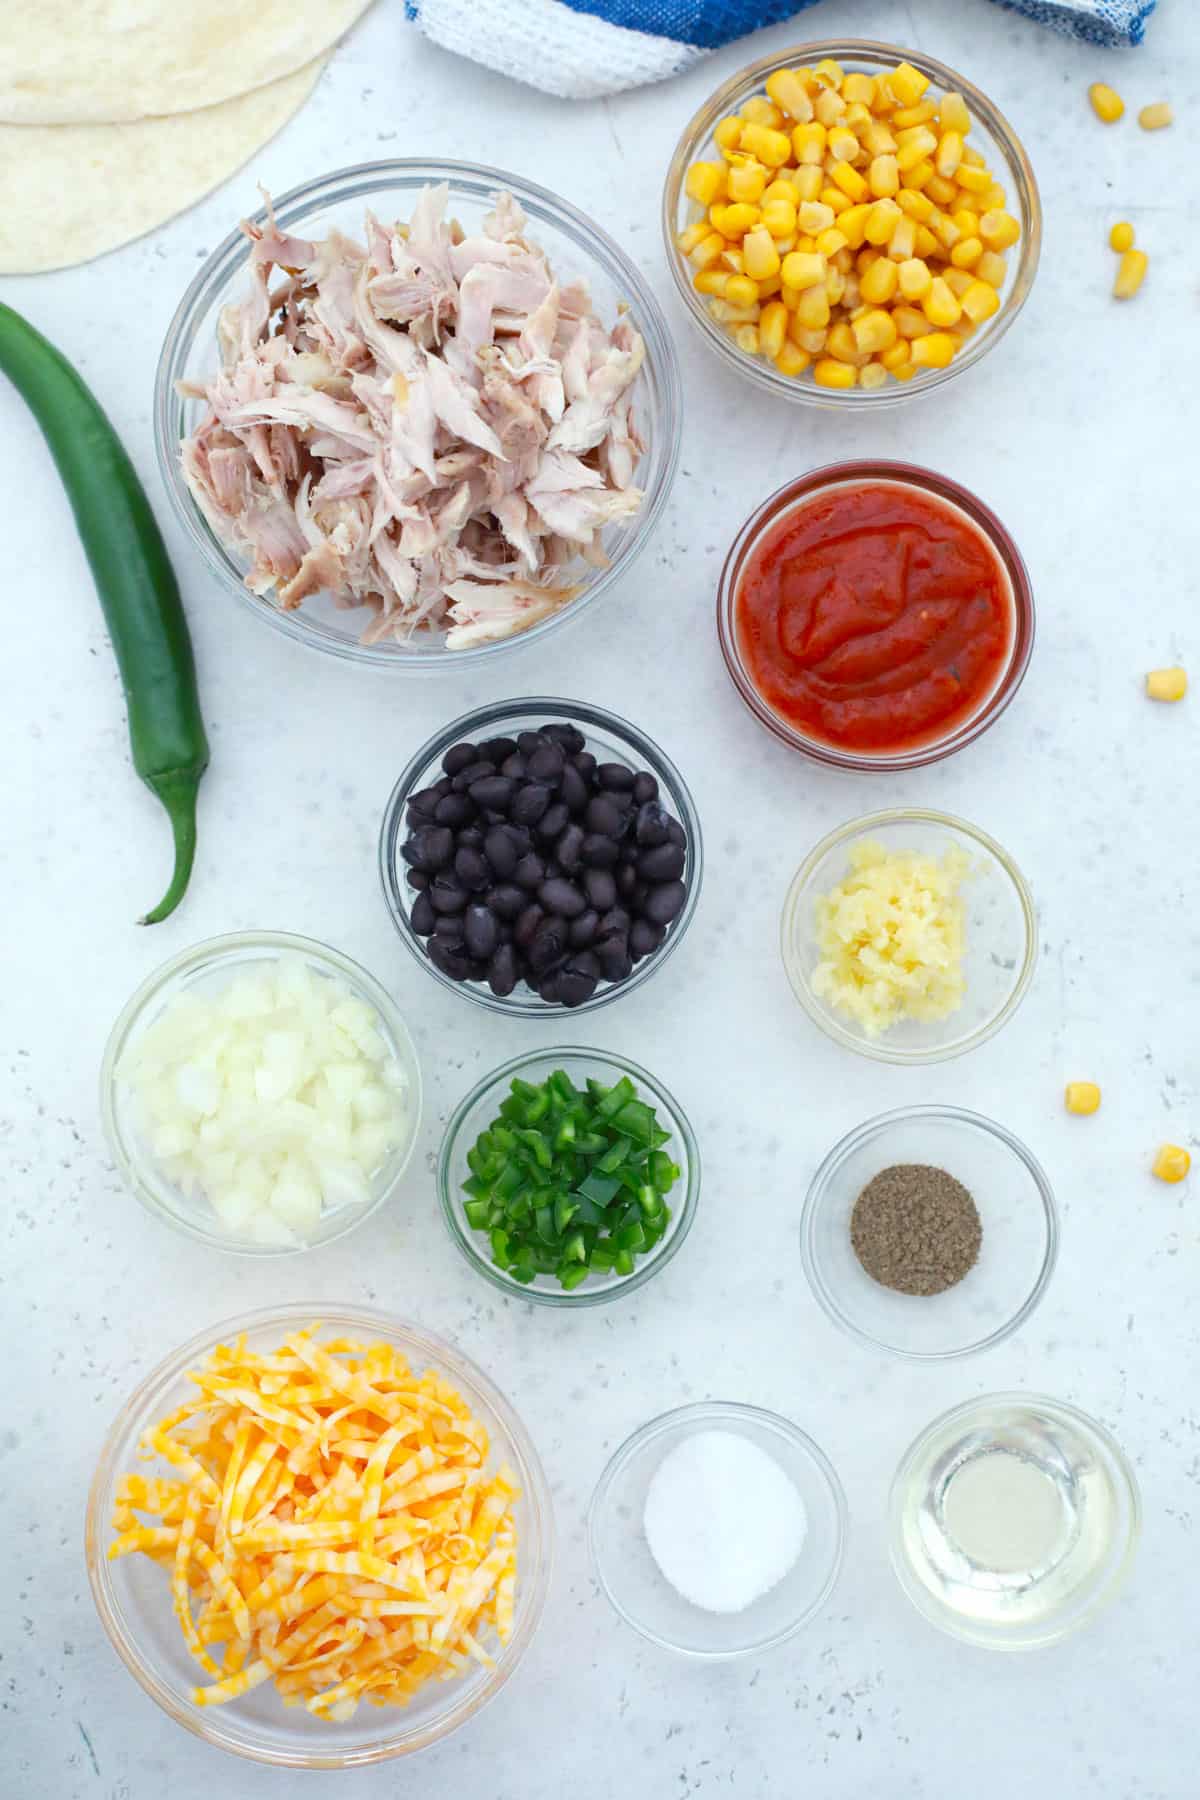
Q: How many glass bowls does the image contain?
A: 11